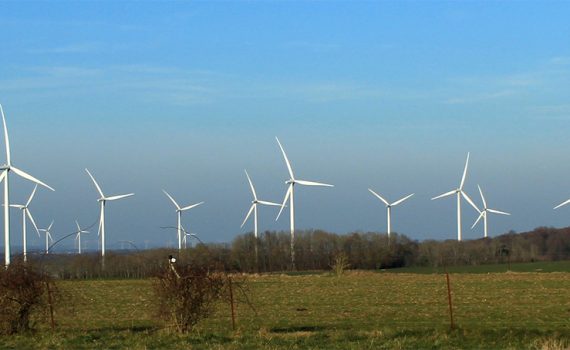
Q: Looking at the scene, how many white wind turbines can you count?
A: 13